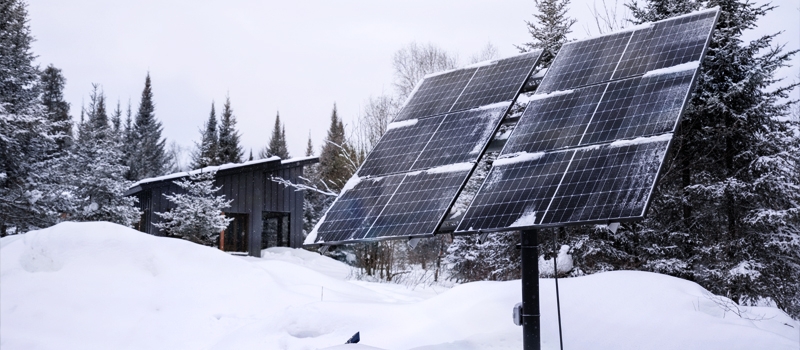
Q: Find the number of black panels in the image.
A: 12